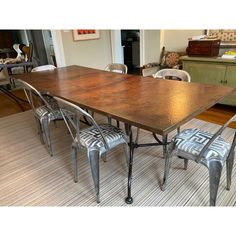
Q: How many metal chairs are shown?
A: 6